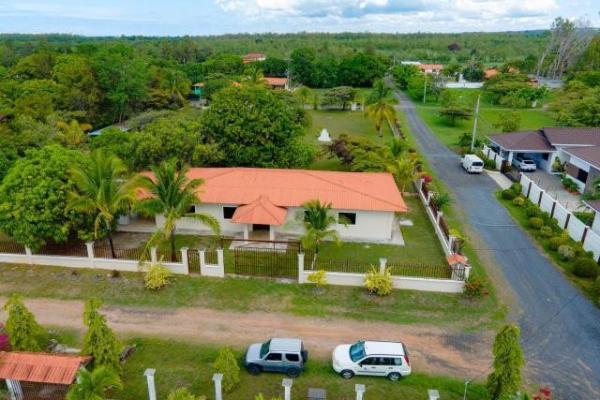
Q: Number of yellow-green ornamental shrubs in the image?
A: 3